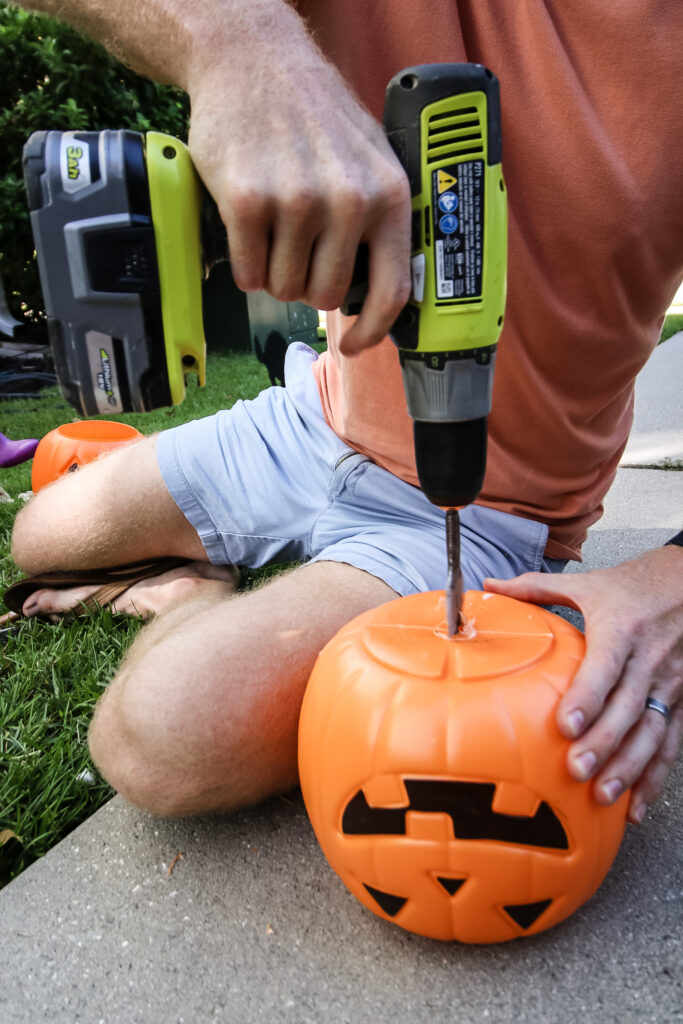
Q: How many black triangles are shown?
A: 3